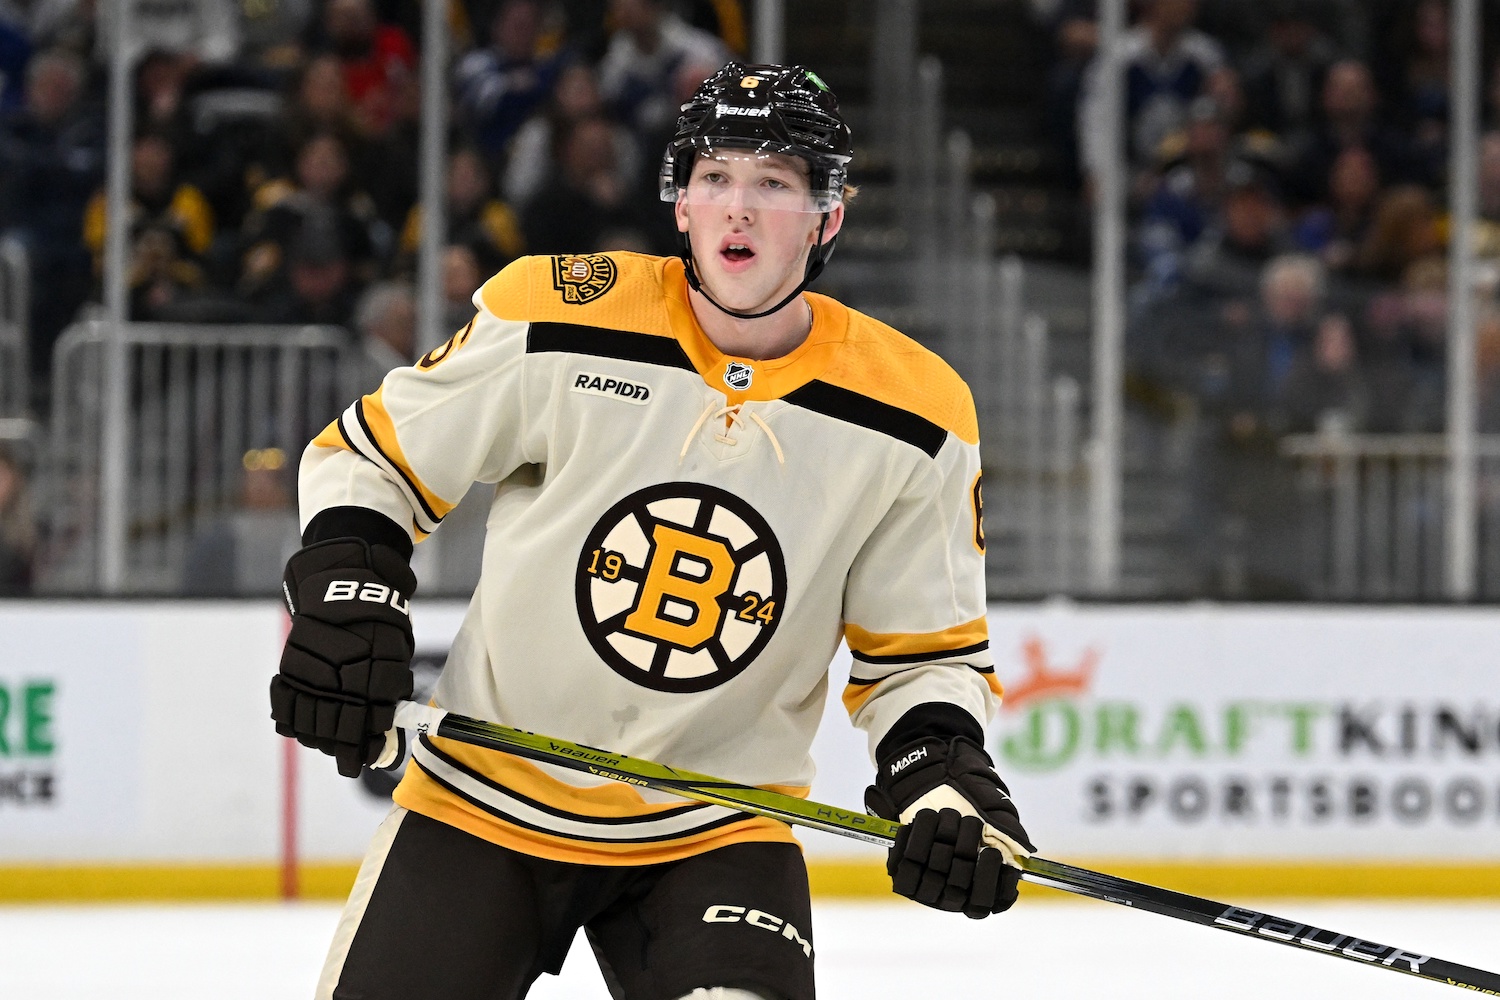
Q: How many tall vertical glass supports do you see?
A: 5